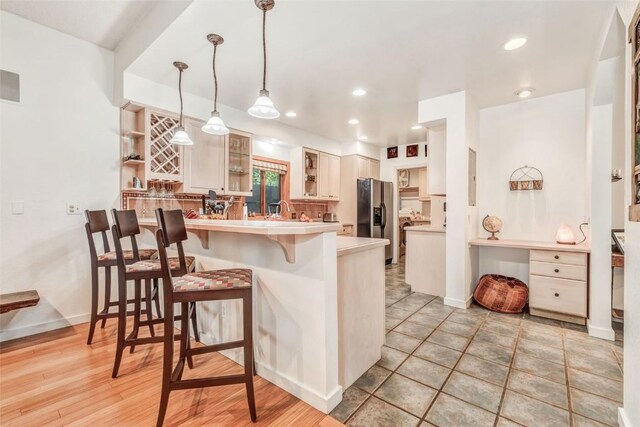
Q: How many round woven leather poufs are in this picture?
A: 1